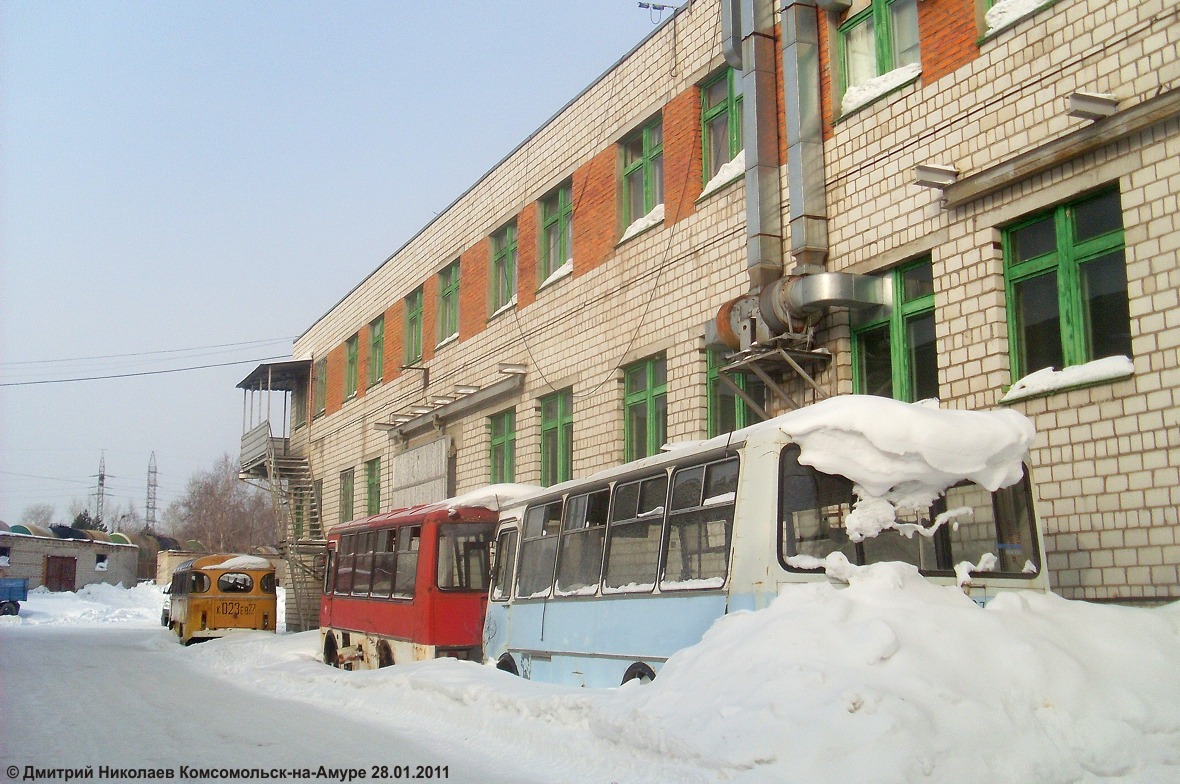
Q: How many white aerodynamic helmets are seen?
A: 0